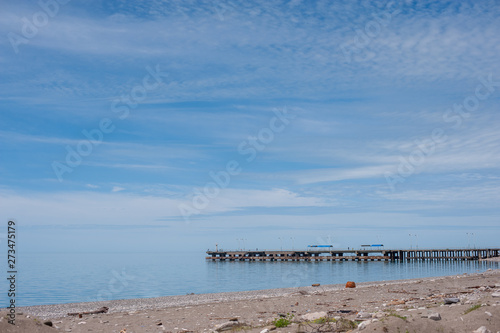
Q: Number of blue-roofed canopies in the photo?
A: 2